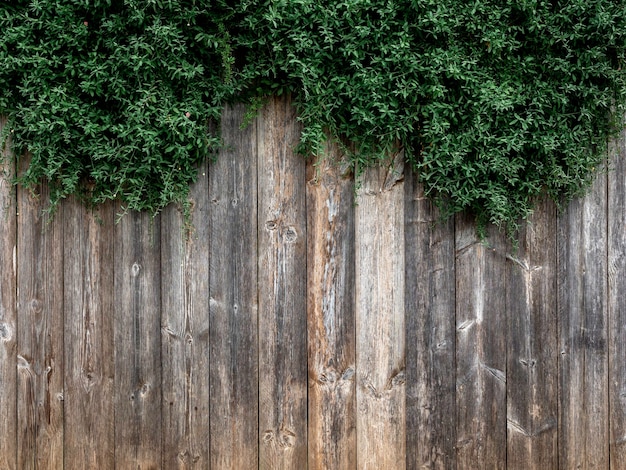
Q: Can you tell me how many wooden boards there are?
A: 14